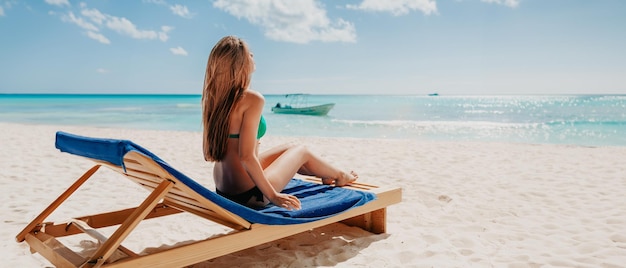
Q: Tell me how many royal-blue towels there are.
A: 1